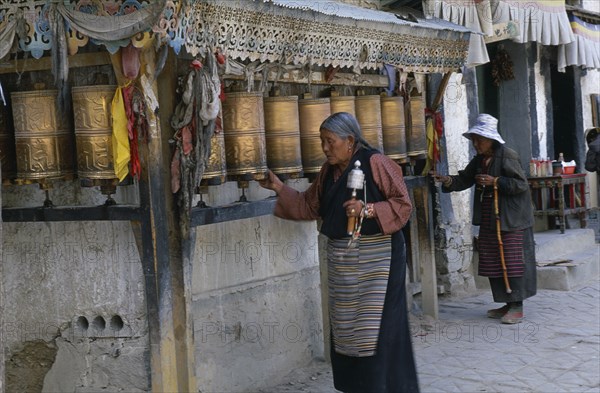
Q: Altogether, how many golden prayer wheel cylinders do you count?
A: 11